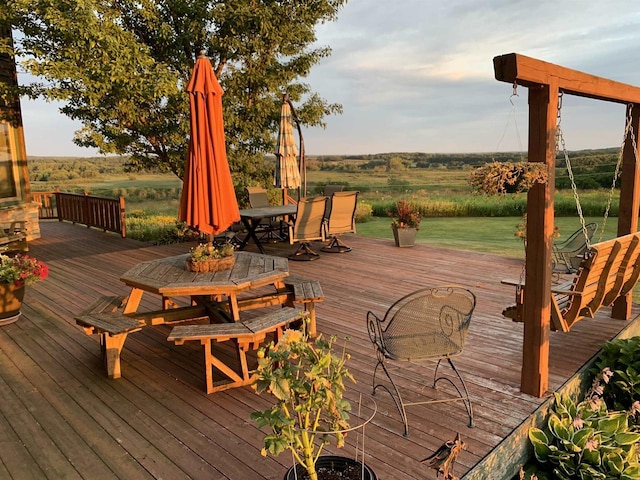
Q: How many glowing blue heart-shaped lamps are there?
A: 0